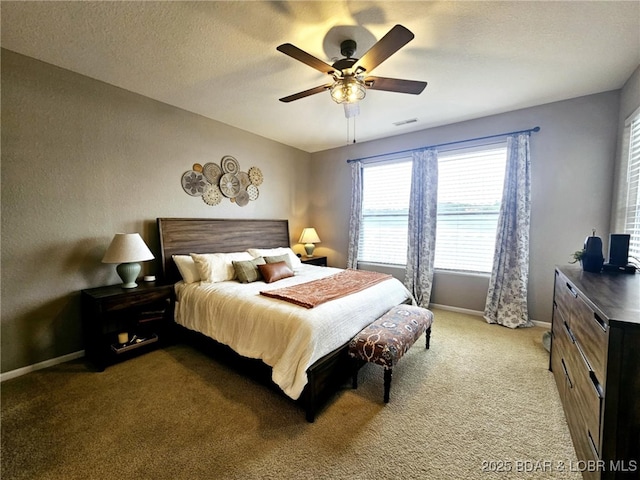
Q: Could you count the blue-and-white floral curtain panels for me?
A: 3